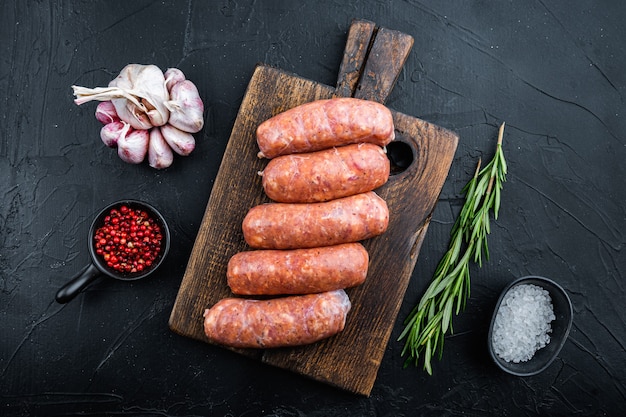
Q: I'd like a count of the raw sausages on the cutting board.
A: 5